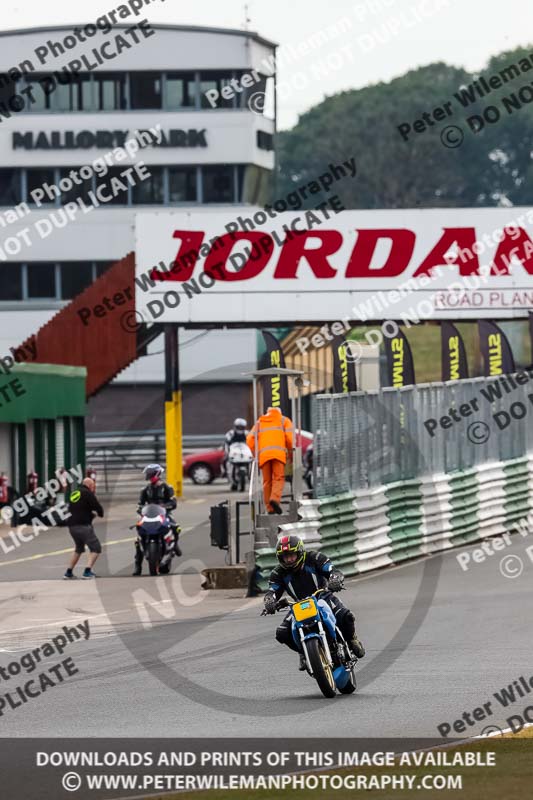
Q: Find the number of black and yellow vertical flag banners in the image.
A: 5